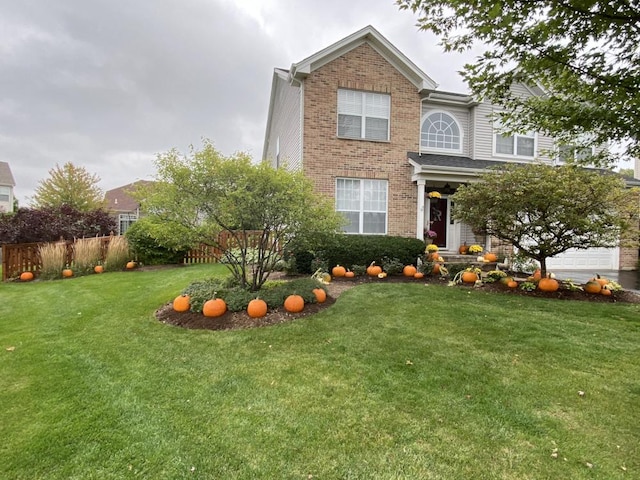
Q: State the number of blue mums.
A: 0